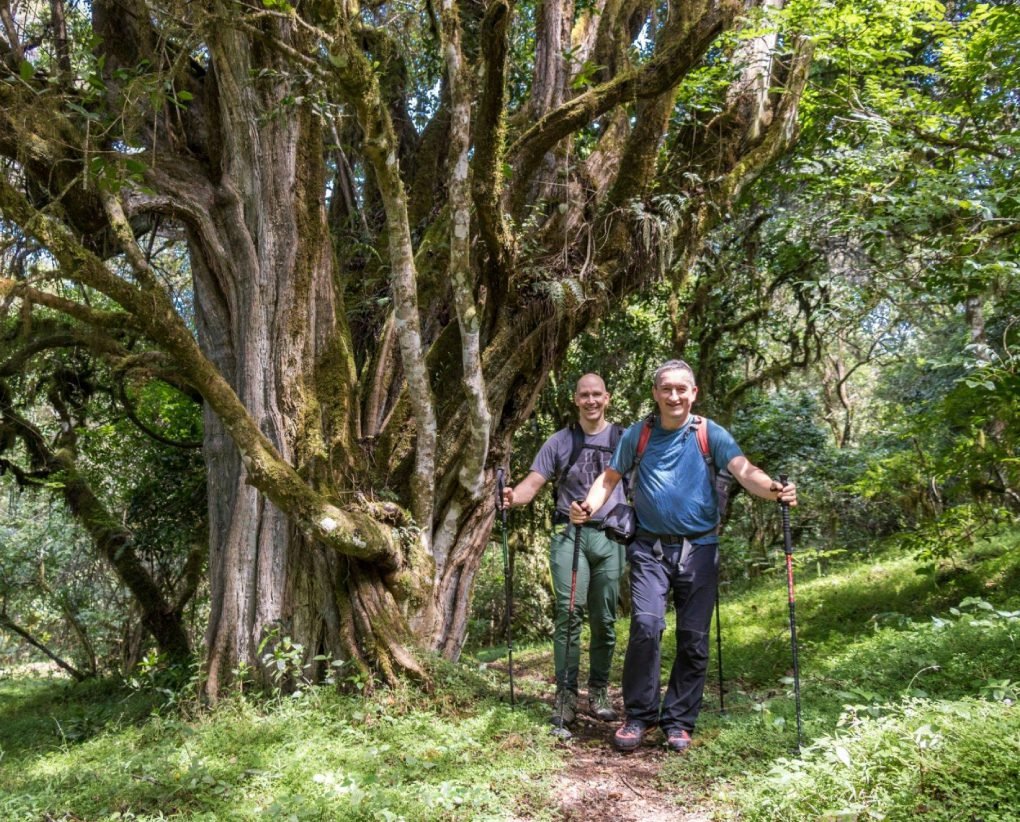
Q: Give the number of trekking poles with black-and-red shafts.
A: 2